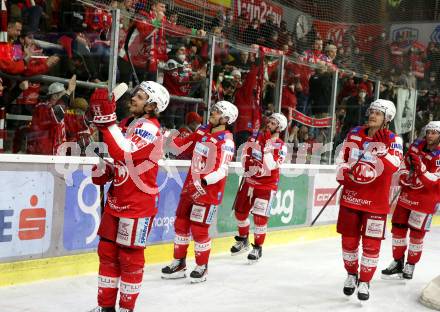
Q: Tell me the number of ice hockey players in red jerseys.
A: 5